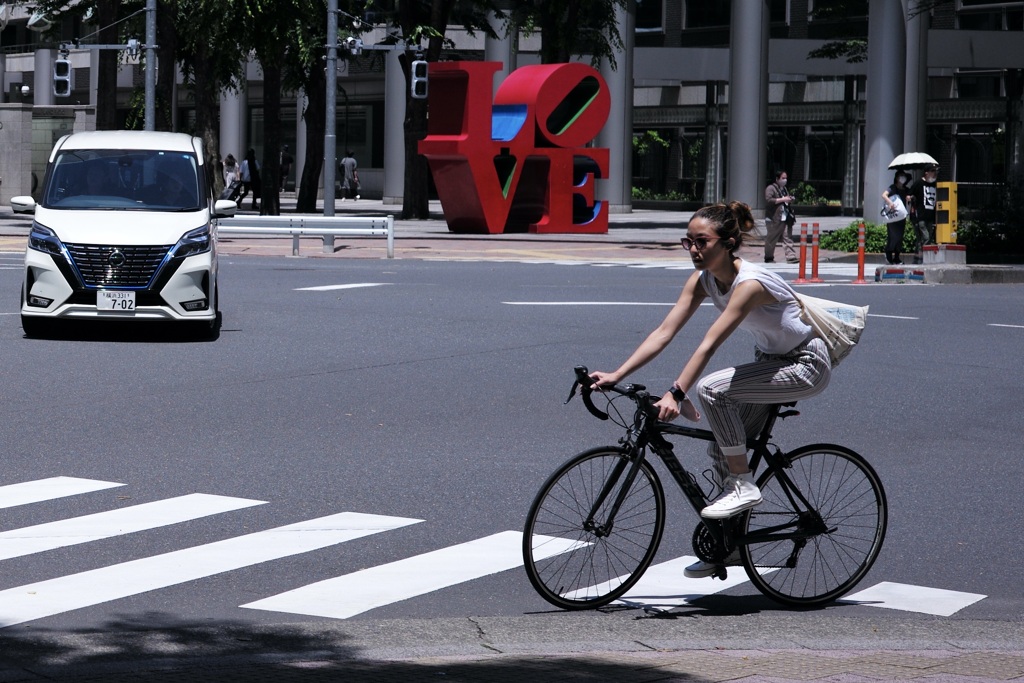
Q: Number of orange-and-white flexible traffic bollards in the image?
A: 3